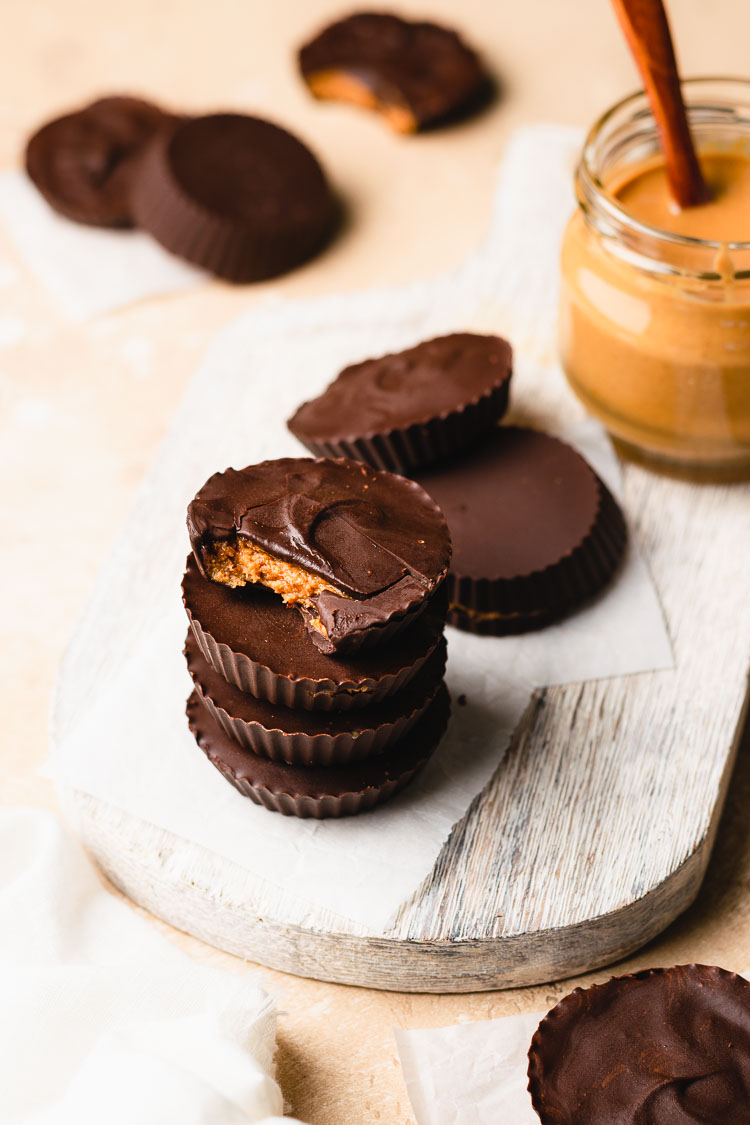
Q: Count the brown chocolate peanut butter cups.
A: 10